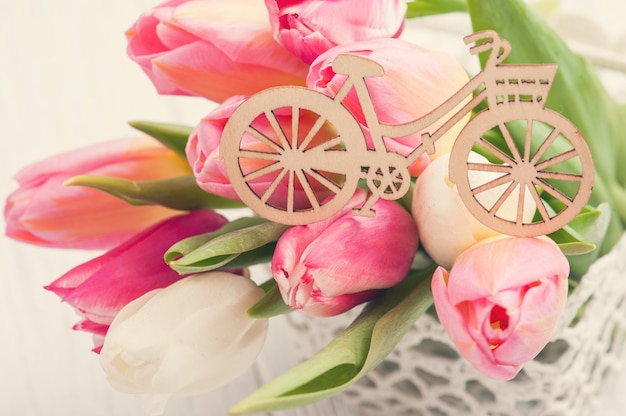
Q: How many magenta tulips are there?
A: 1